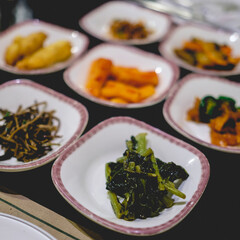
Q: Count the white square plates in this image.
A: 7